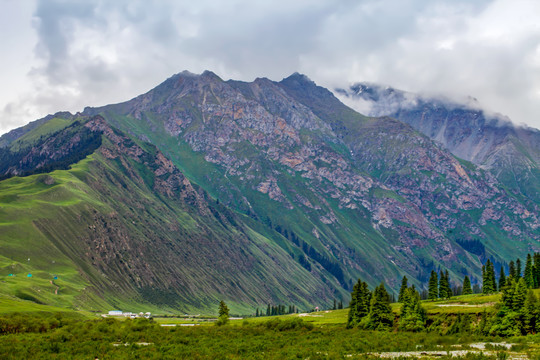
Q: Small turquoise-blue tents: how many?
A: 3